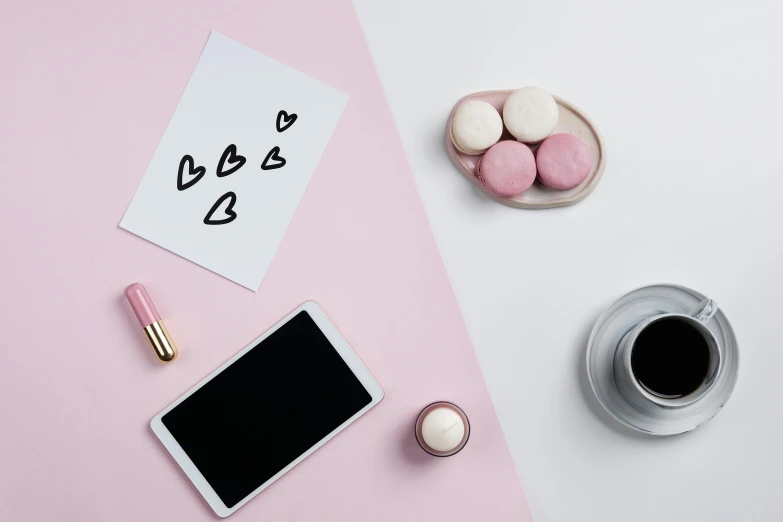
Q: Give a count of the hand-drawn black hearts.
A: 5